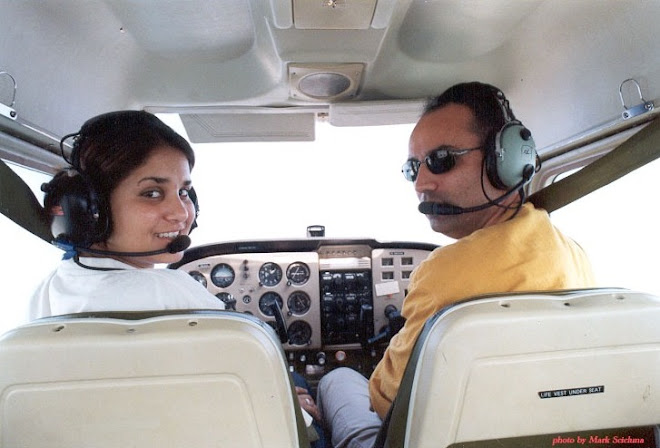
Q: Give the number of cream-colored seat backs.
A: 2